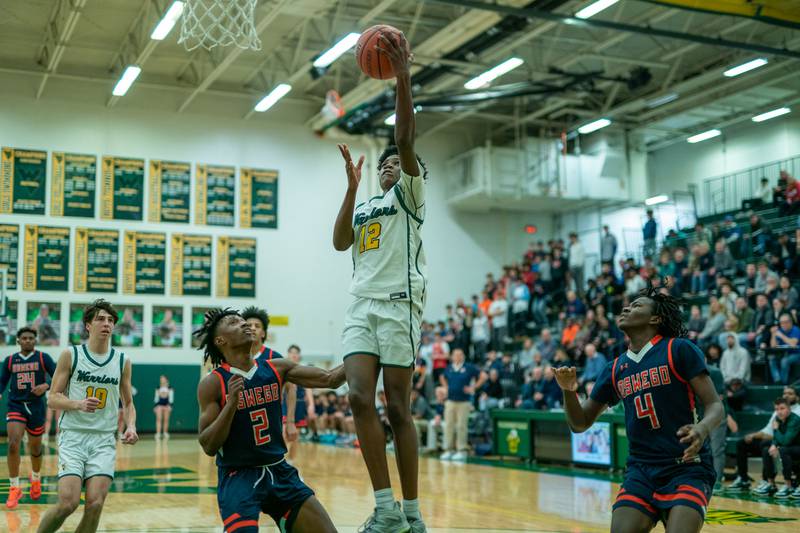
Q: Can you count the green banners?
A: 12